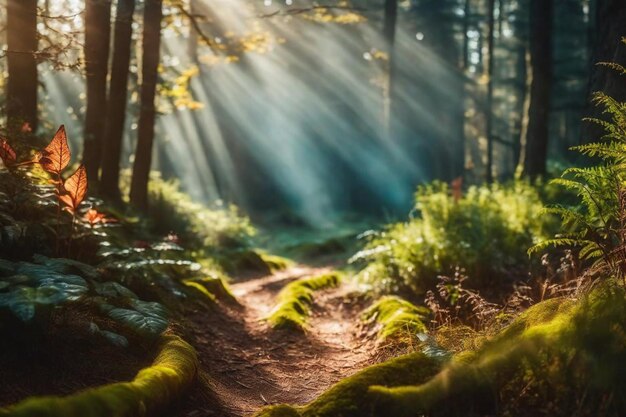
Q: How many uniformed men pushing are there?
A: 0